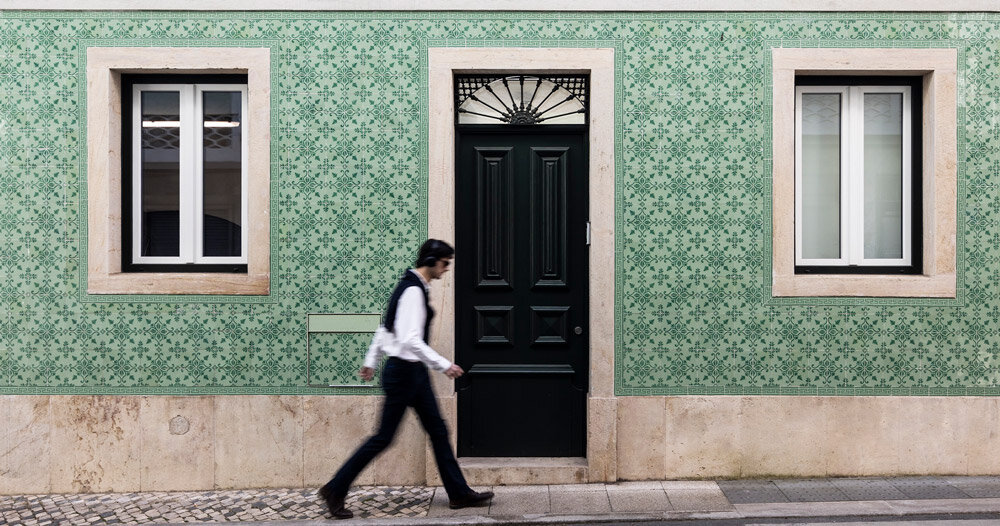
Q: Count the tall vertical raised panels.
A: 2